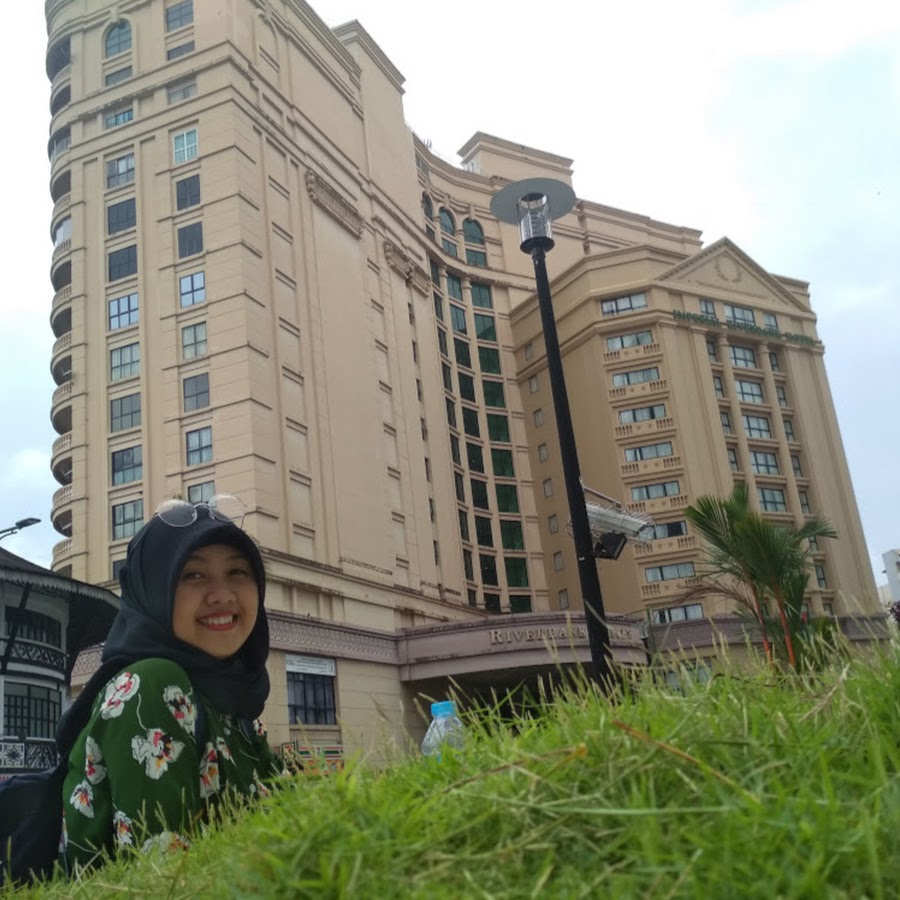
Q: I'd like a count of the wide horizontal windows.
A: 9